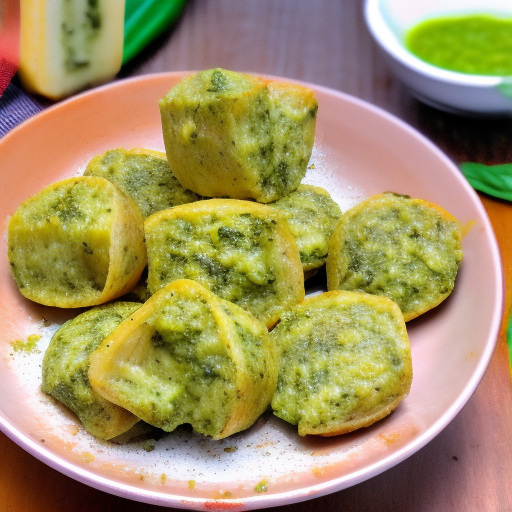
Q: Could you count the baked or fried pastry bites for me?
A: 9